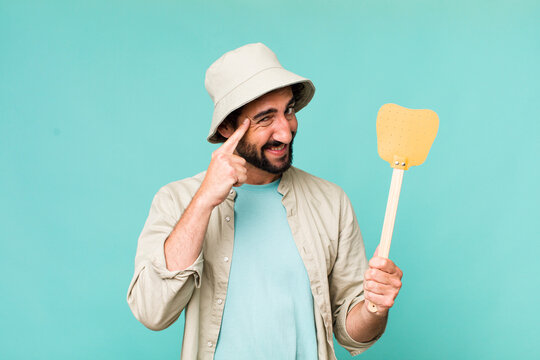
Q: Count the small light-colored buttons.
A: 5